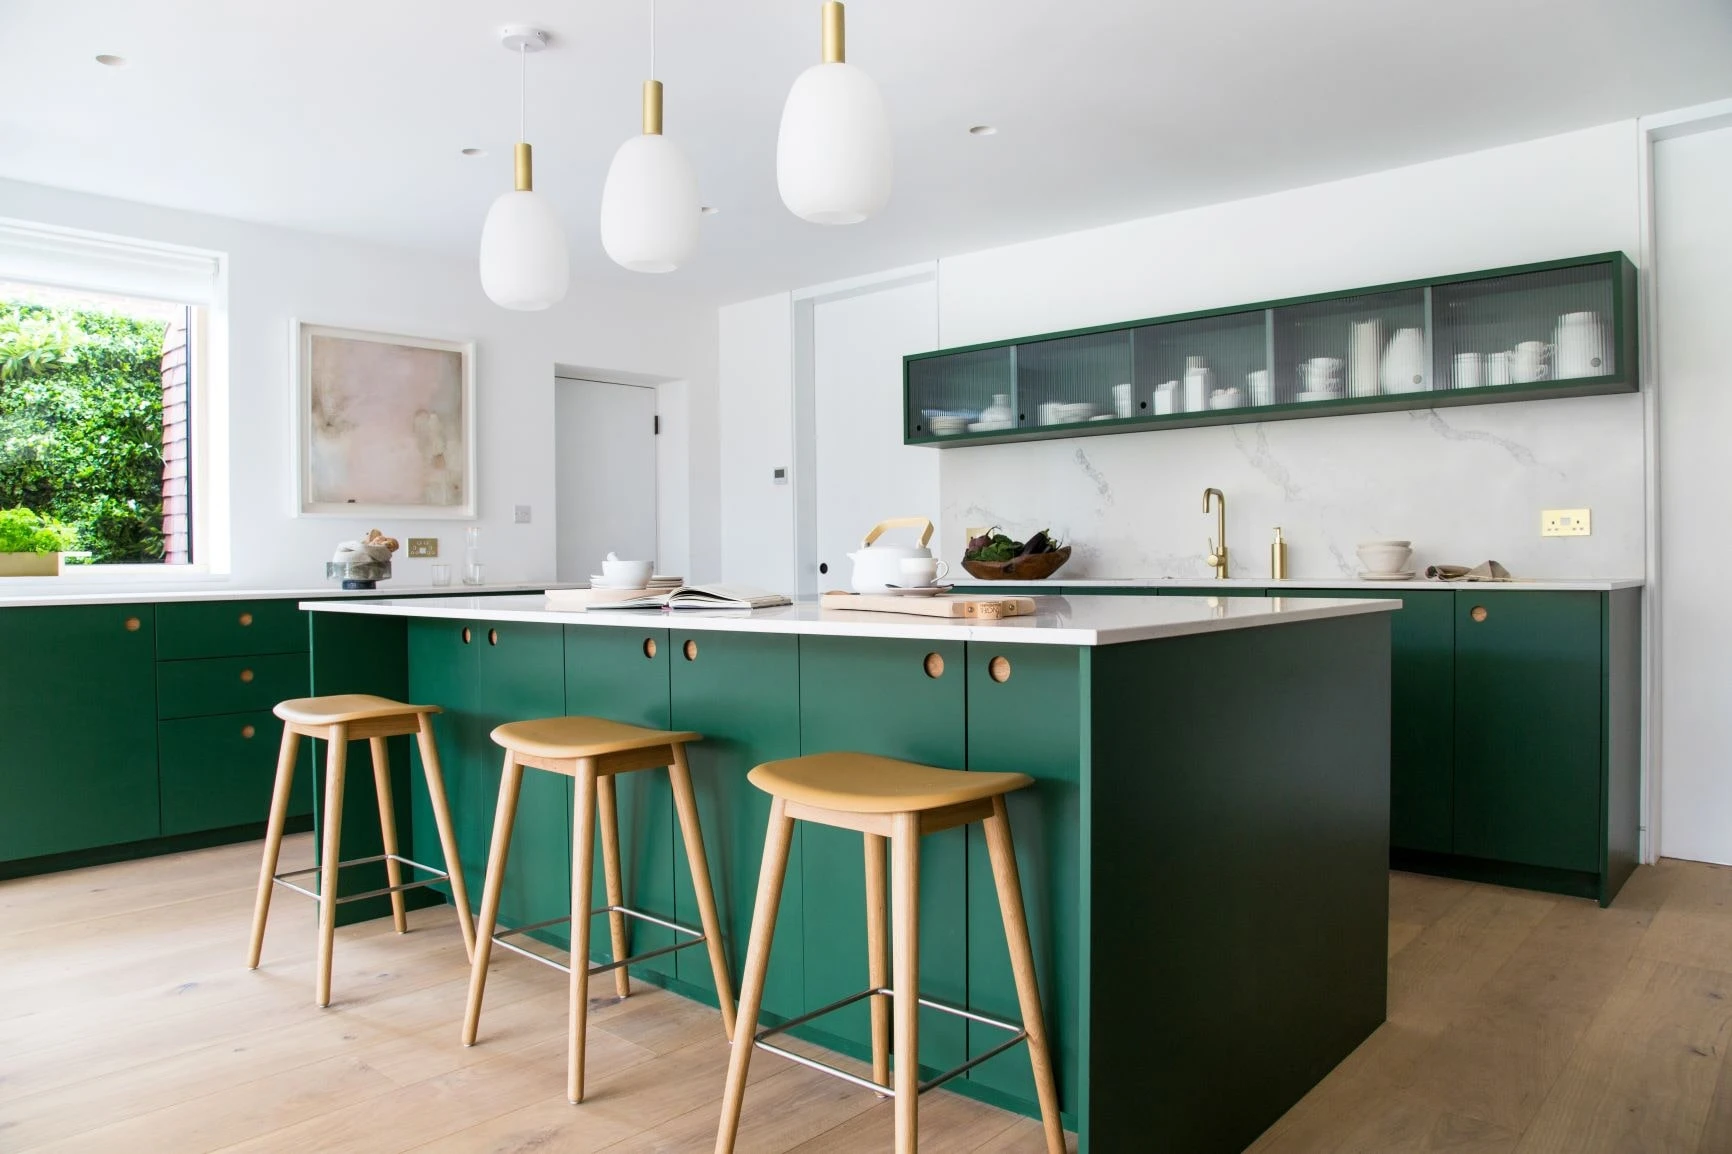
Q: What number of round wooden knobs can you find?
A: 11